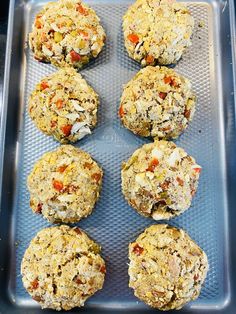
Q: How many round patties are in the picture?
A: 8